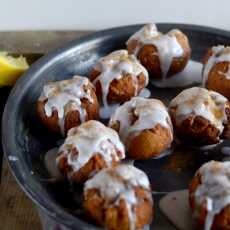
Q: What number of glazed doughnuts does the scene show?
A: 9